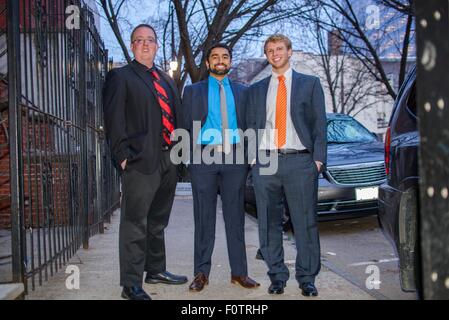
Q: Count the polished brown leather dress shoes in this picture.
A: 2